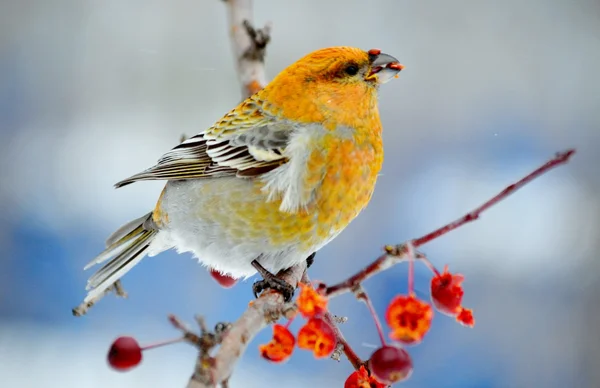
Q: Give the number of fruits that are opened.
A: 6